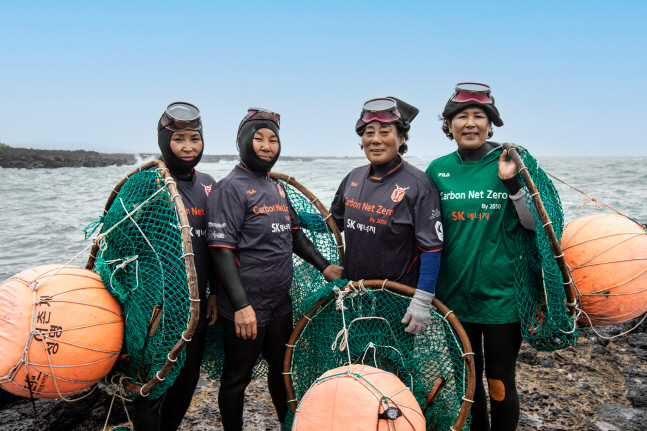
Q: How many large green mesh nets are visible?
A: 4